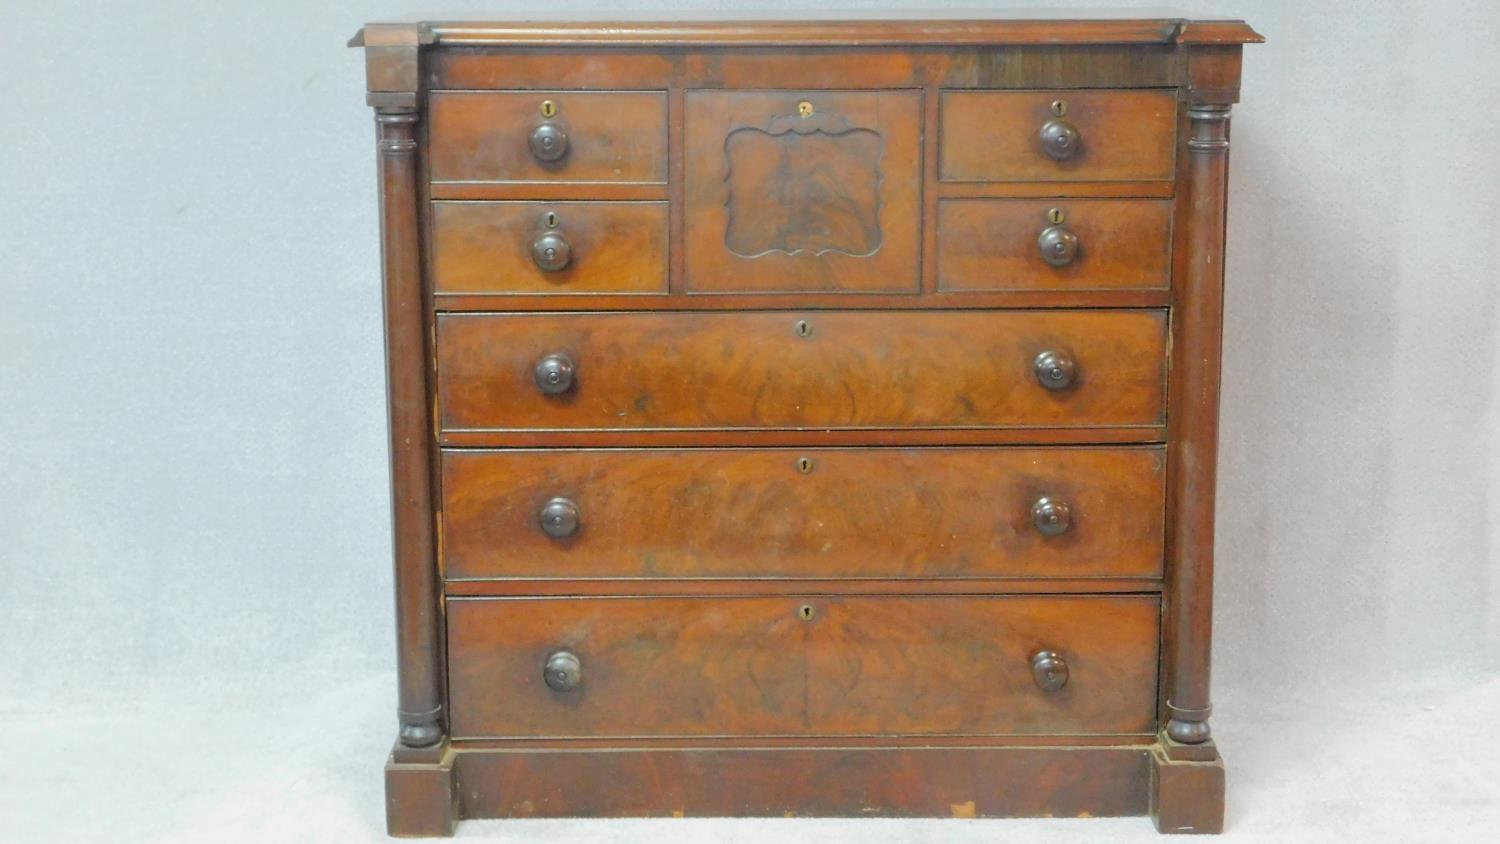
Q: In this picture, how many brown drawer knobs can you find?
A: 10